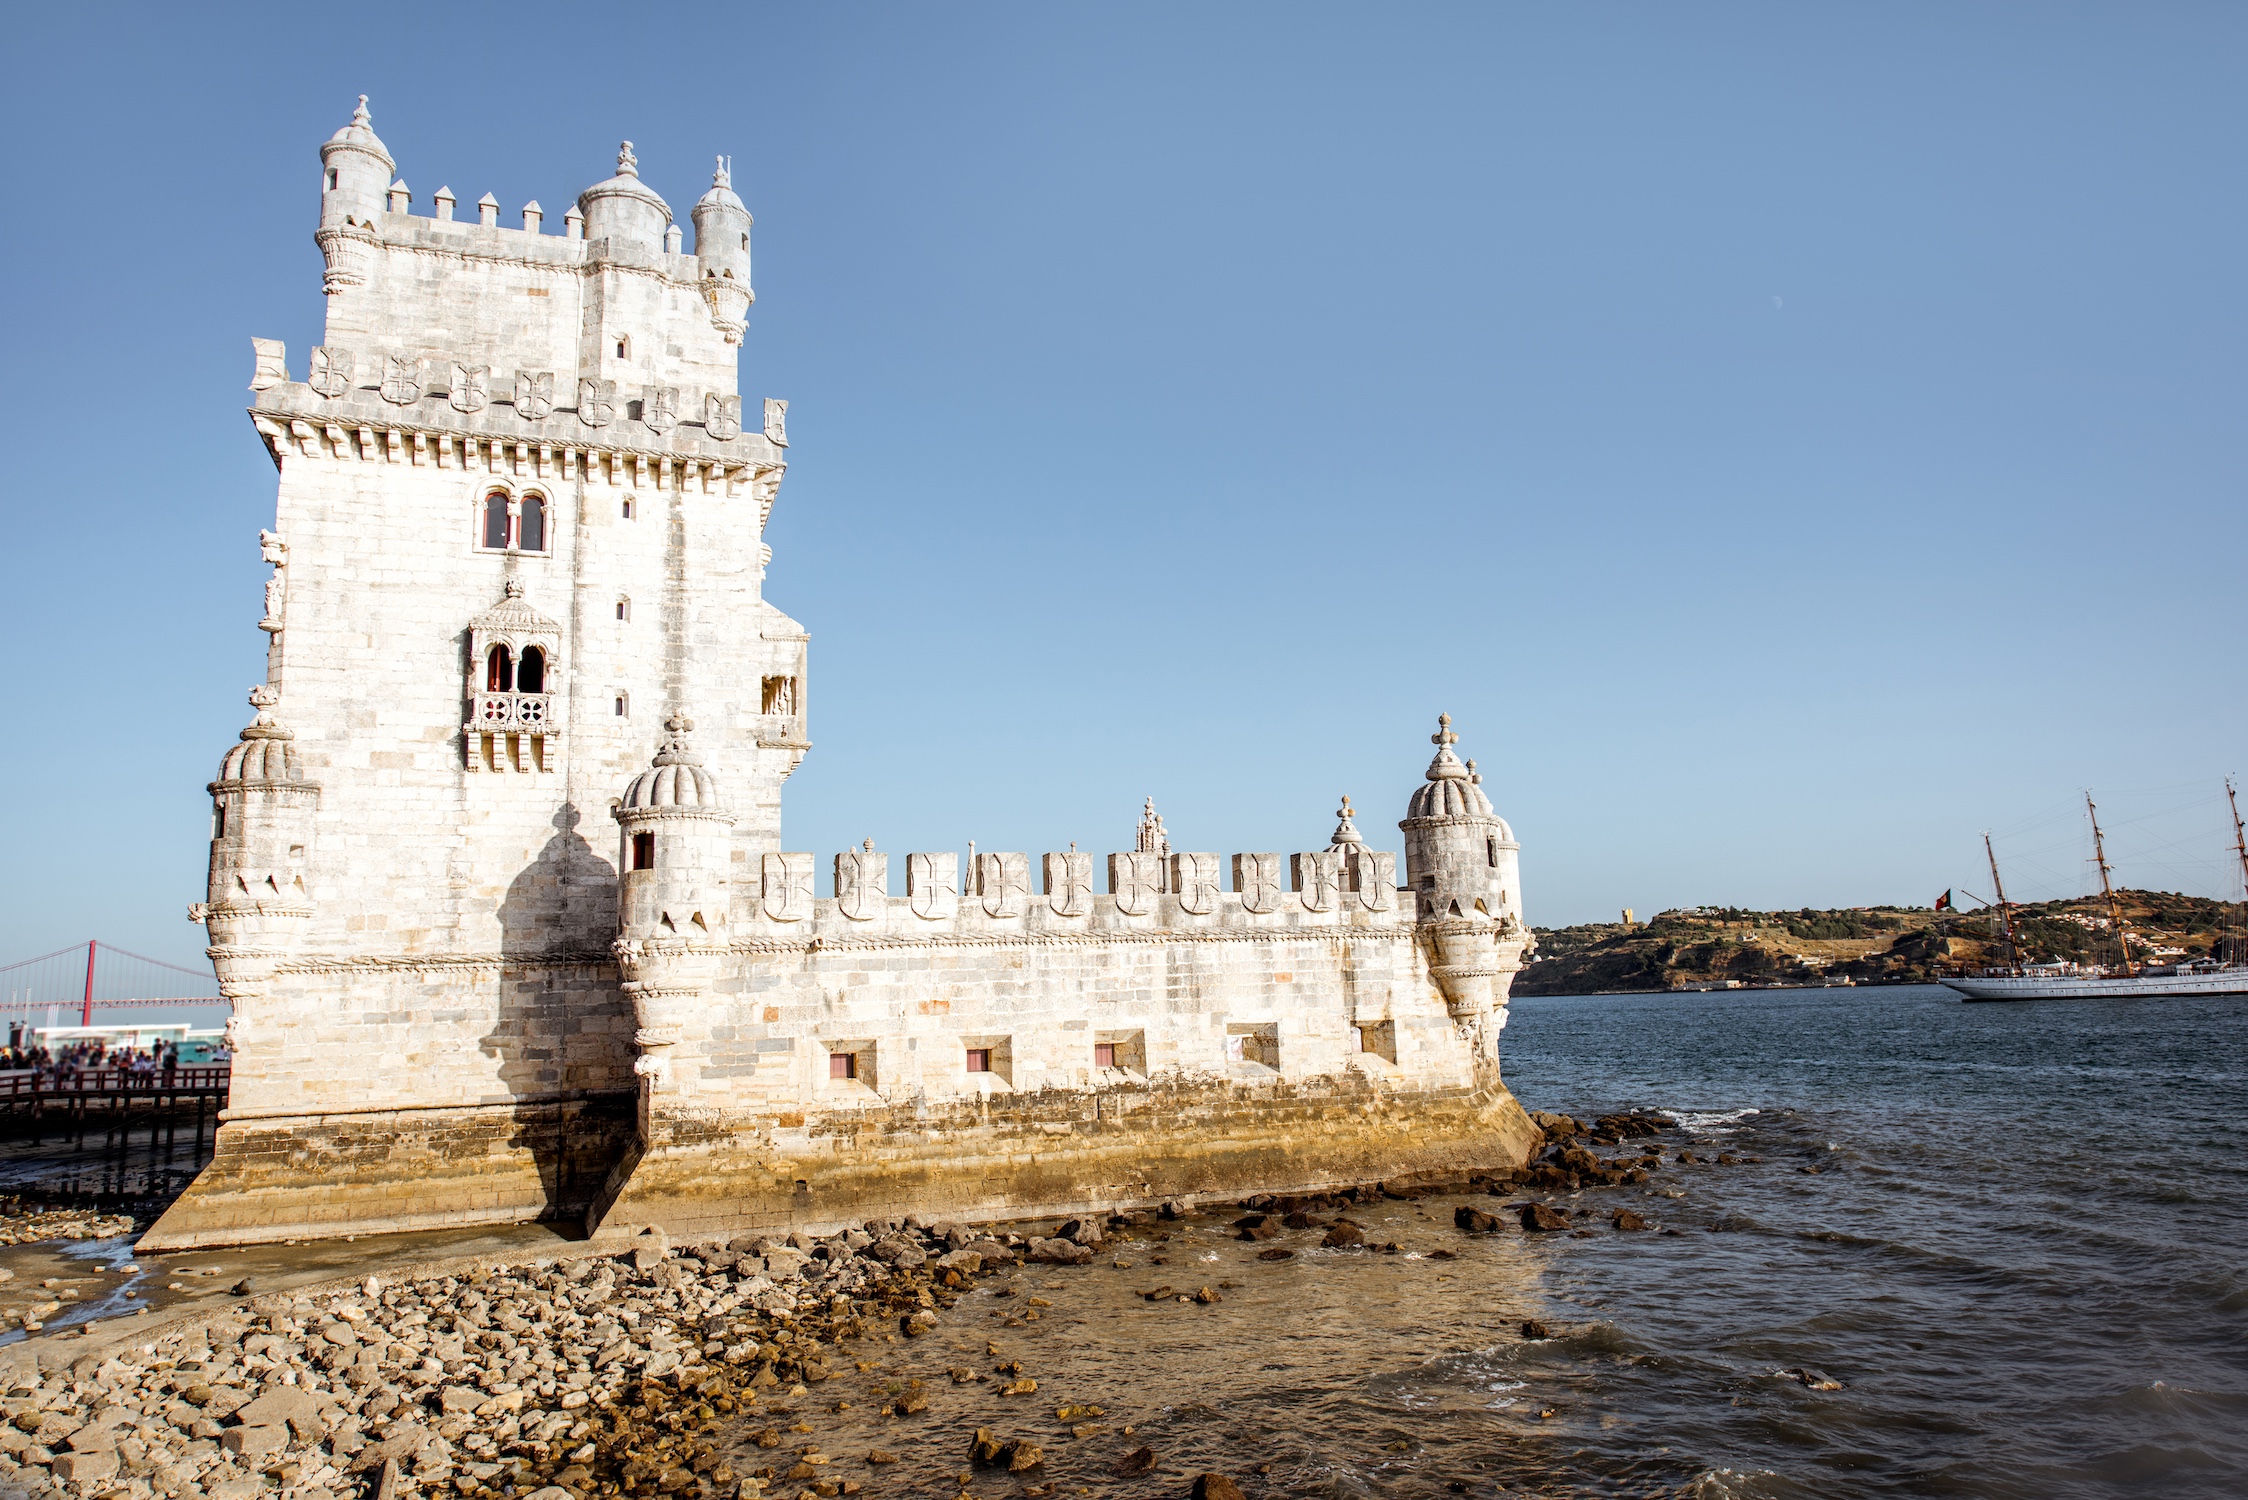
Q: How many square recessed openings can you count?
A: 5